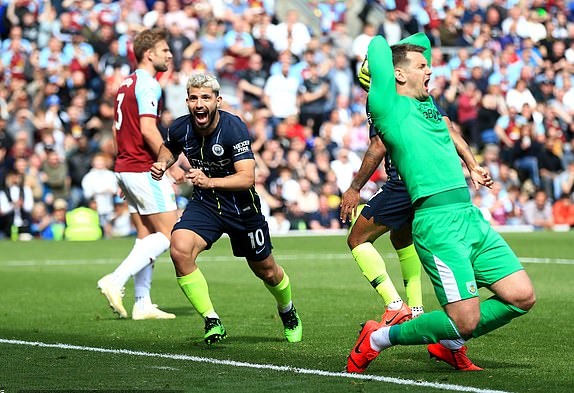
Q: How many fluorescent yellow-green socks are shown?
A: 4